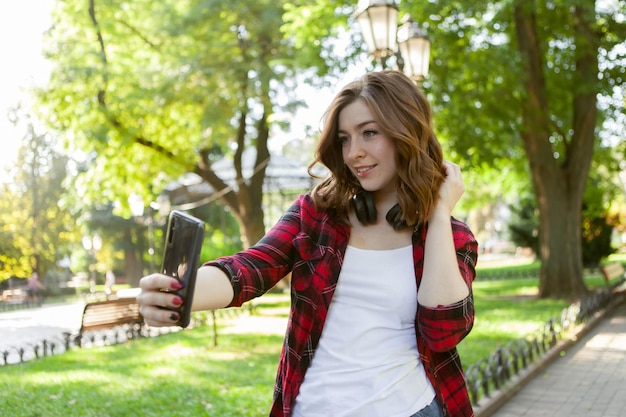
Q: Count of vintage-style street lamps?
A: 2